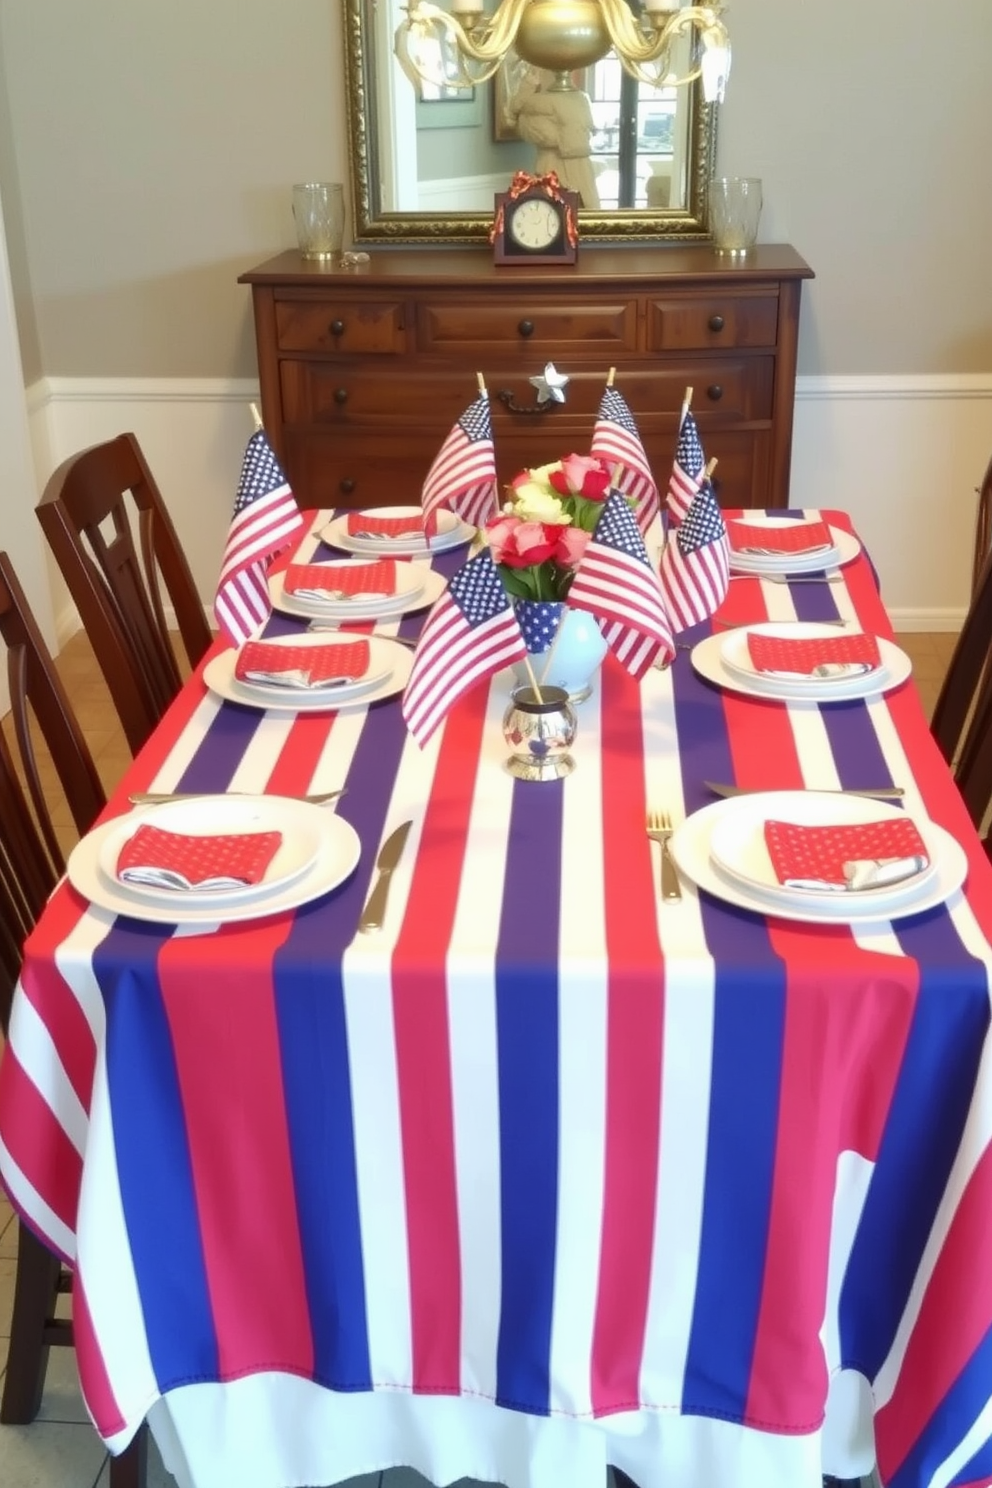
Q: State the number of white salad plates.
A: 7